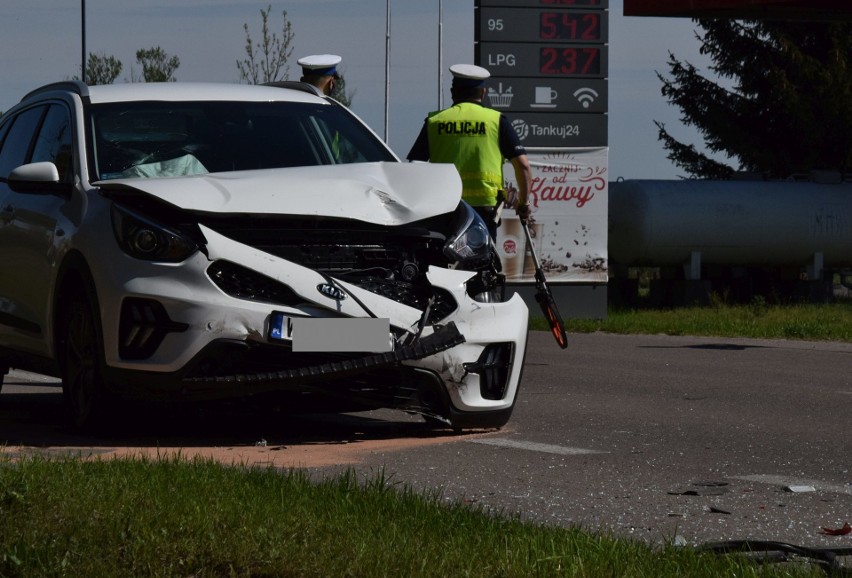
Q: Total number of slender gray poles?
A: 2